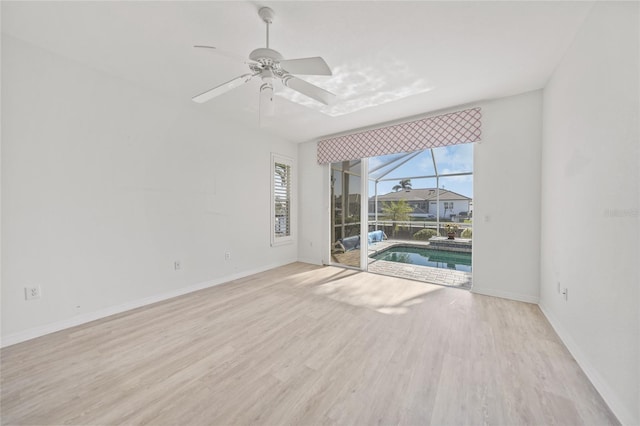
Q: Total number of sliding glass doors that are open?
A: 1